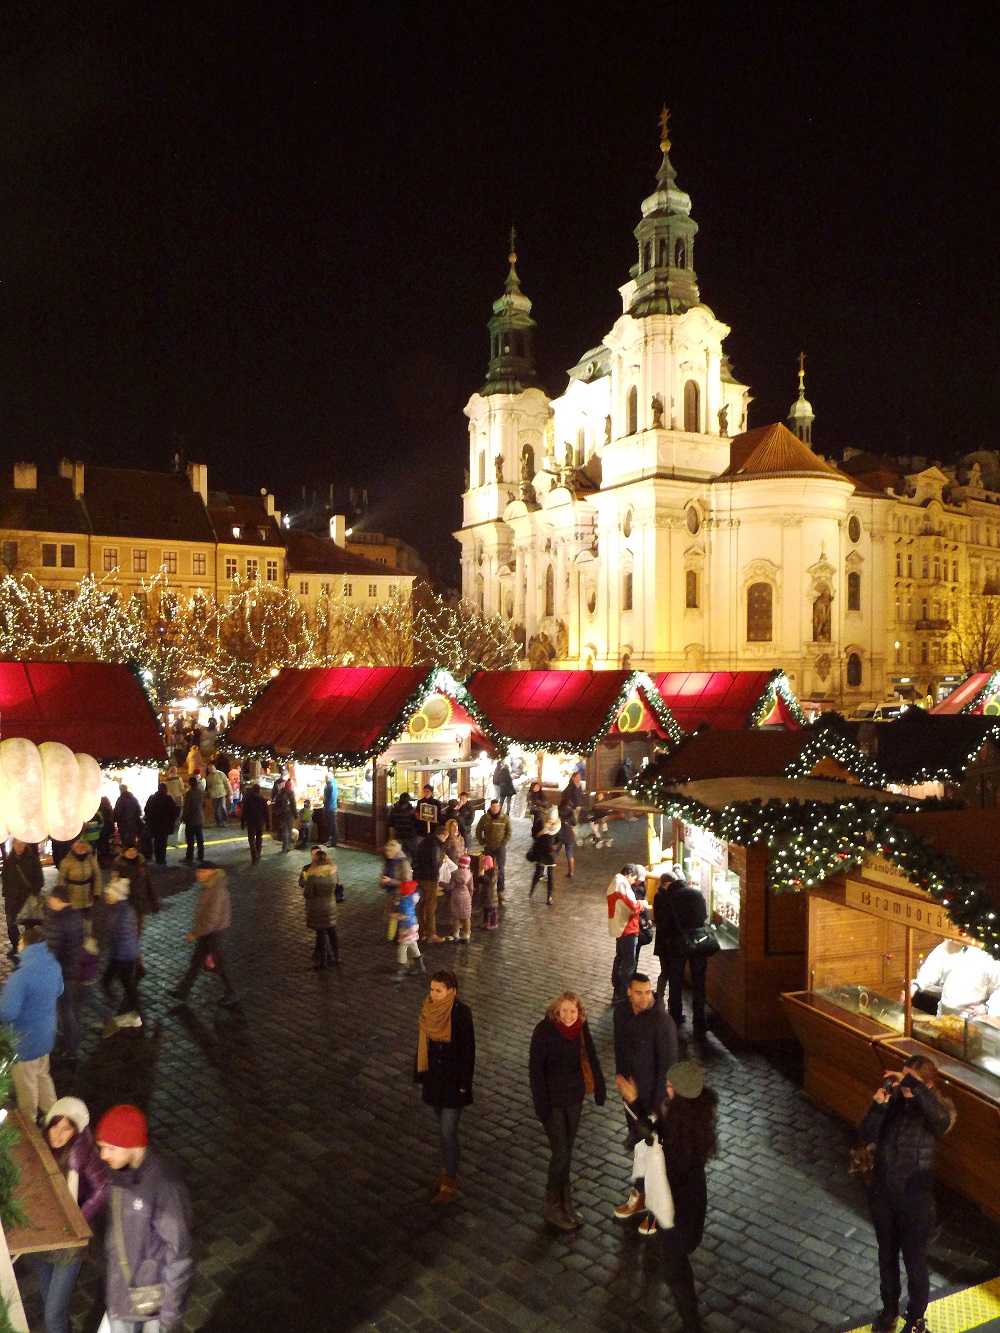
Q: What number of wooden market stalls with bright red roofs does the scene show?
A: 5